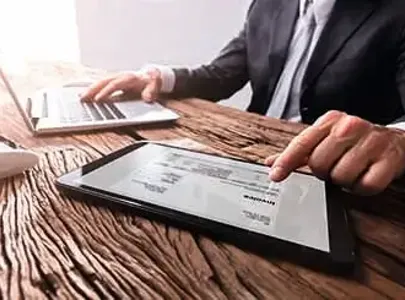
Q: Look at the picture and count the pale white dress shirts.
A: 1